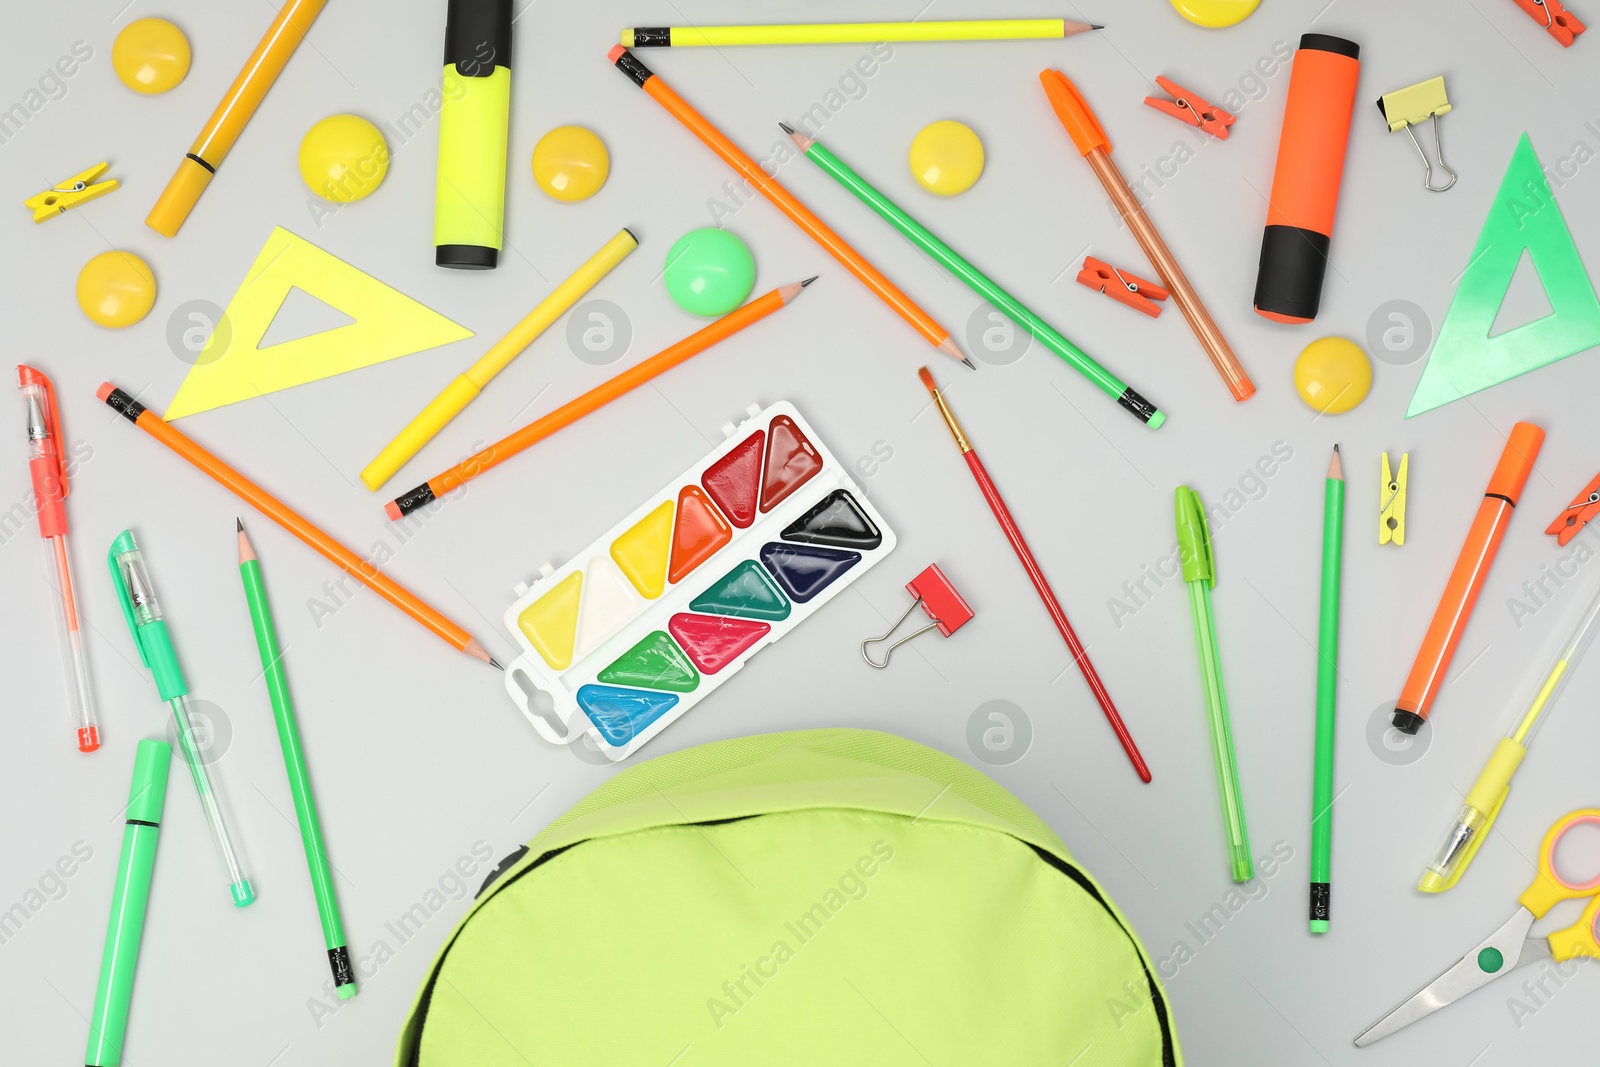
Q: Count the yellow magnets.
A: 7